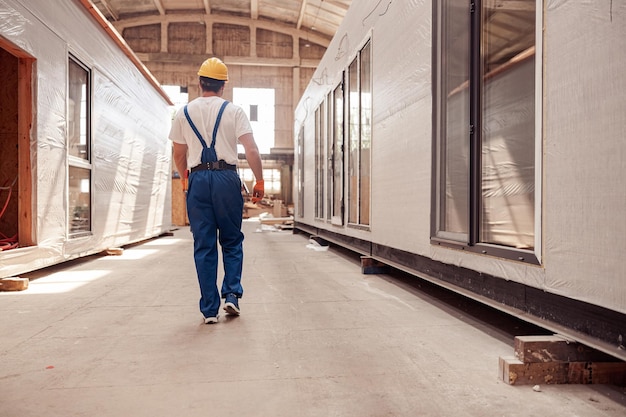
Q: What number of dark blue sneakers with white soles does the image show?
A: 2